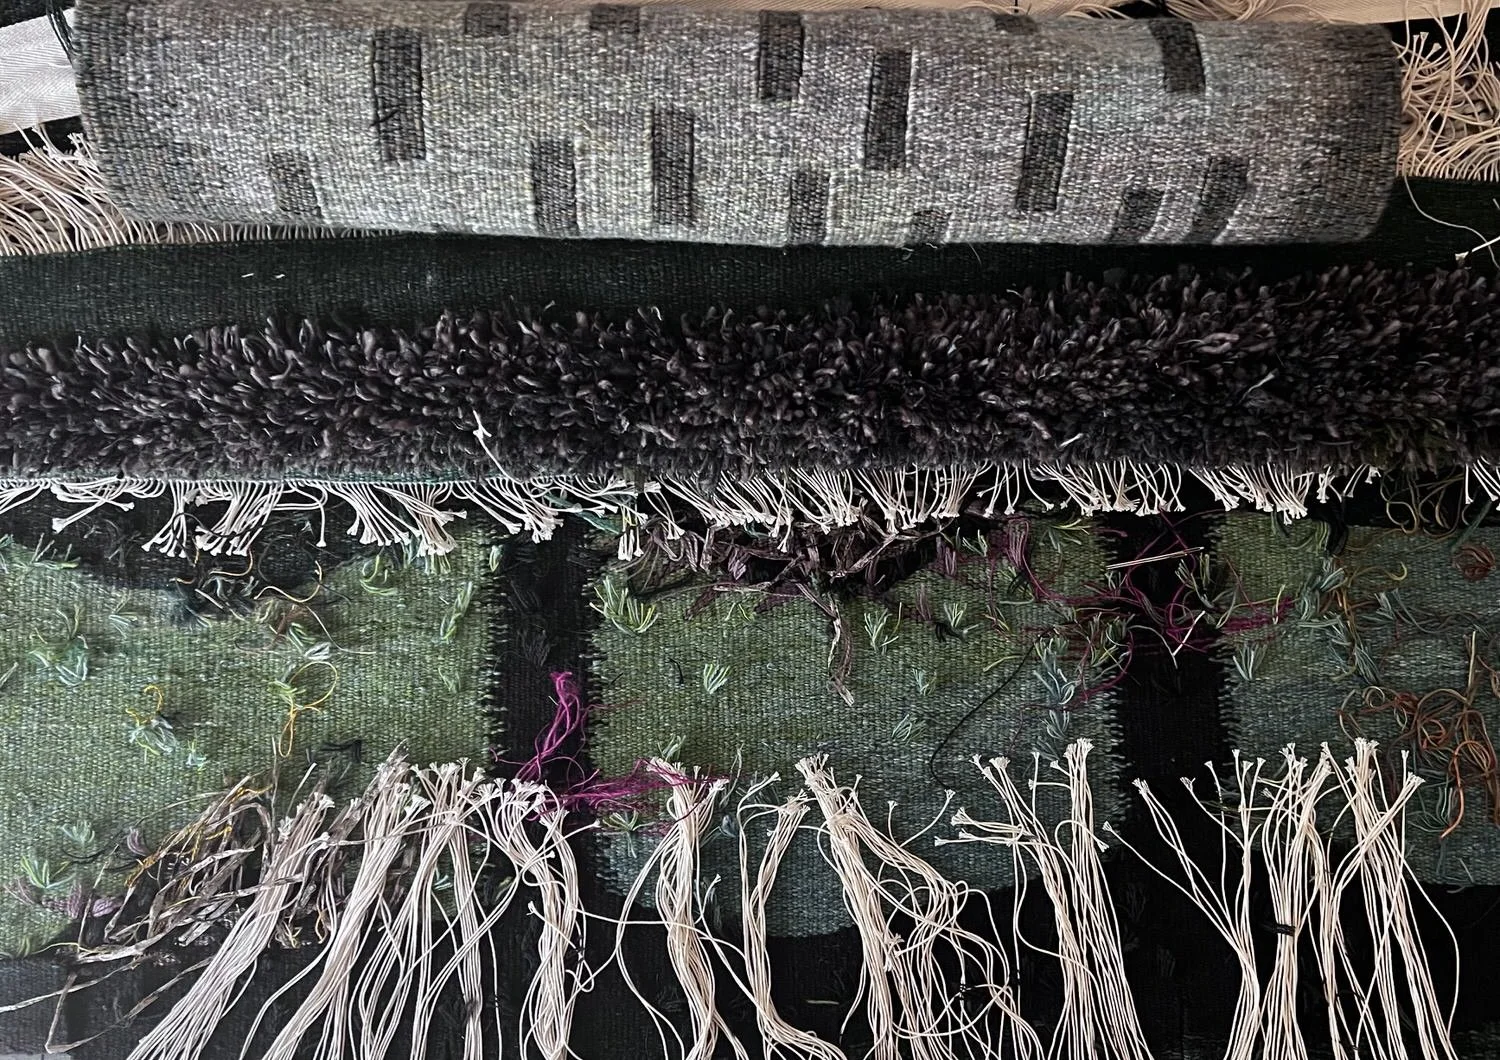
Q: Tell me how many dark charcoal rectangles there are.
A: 15